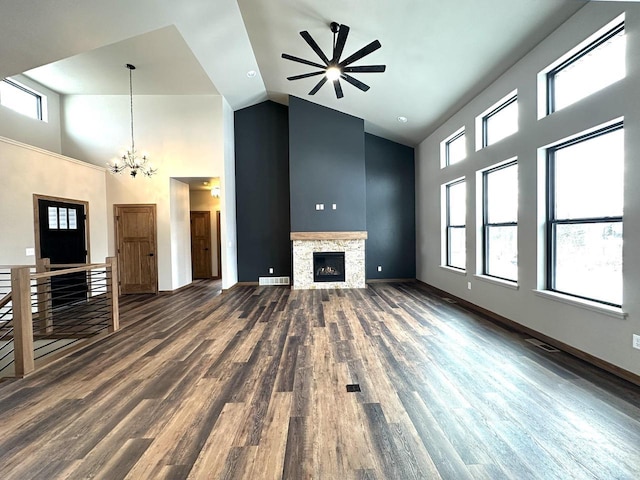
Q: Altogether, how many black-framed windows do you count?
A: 7